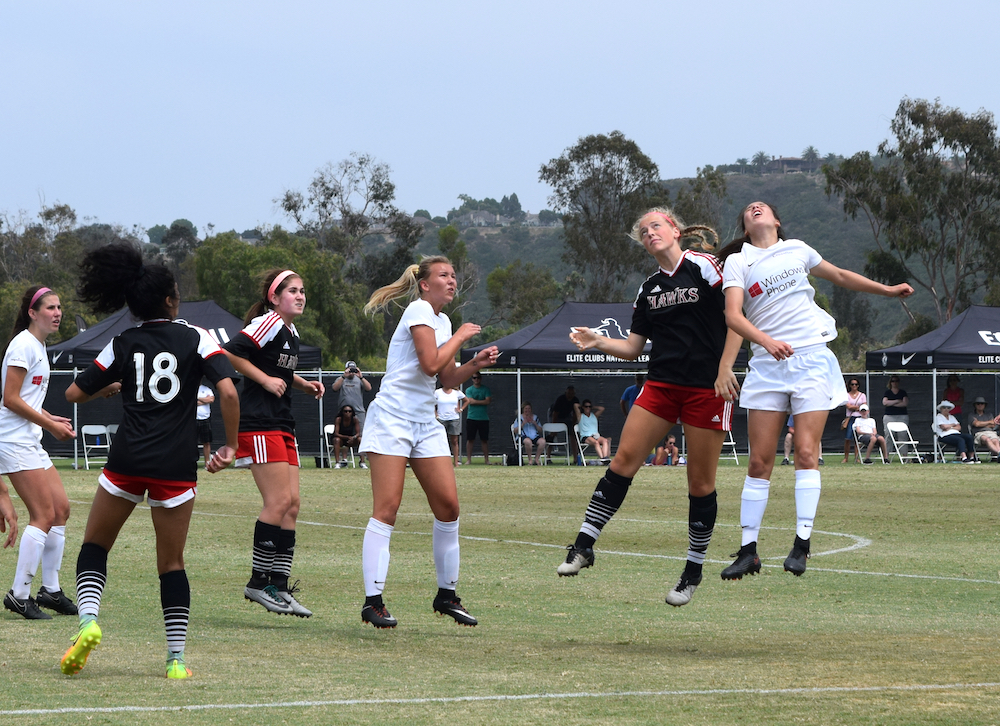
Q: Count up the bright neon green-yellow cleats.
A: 2